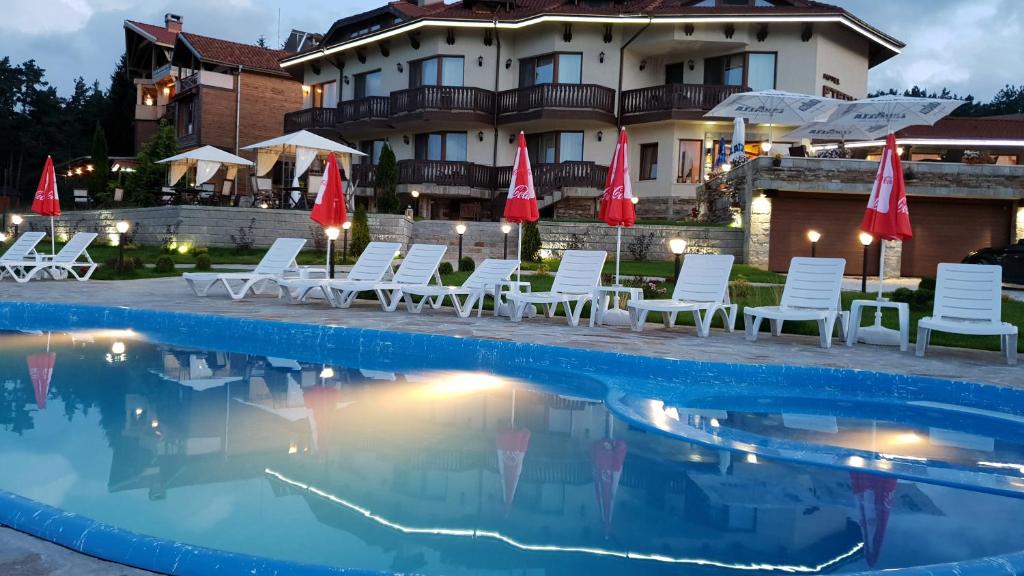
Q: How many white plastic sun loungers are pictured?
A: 10